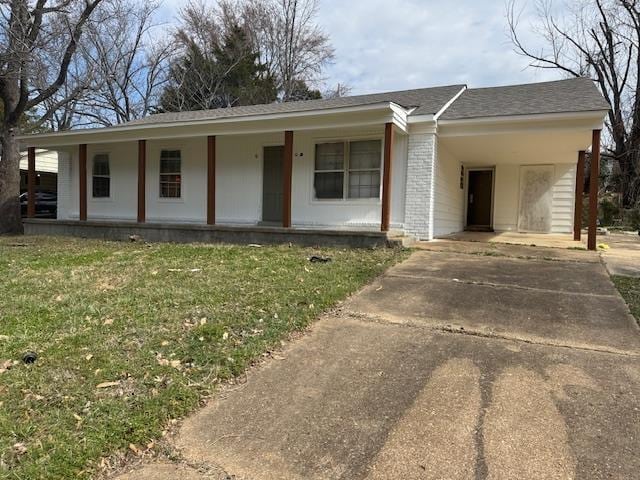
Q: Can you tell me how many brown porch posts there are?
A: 8